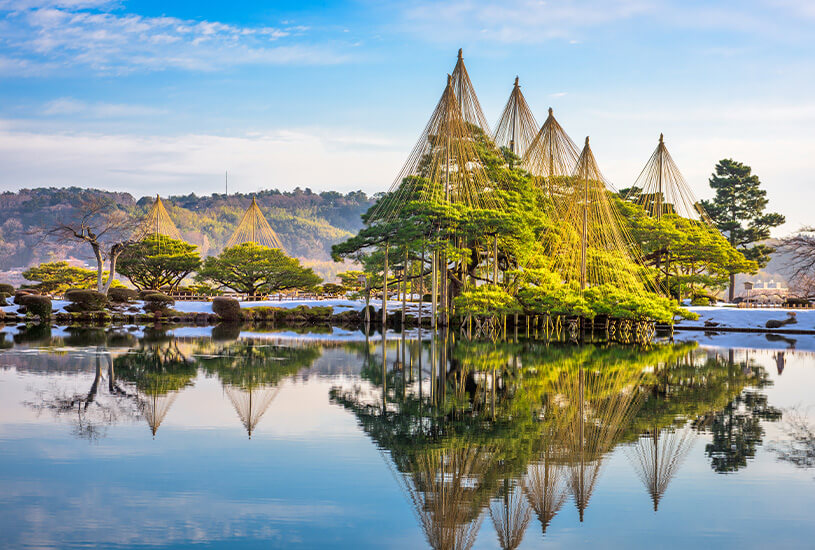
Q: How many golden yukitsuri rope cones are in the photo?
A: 8